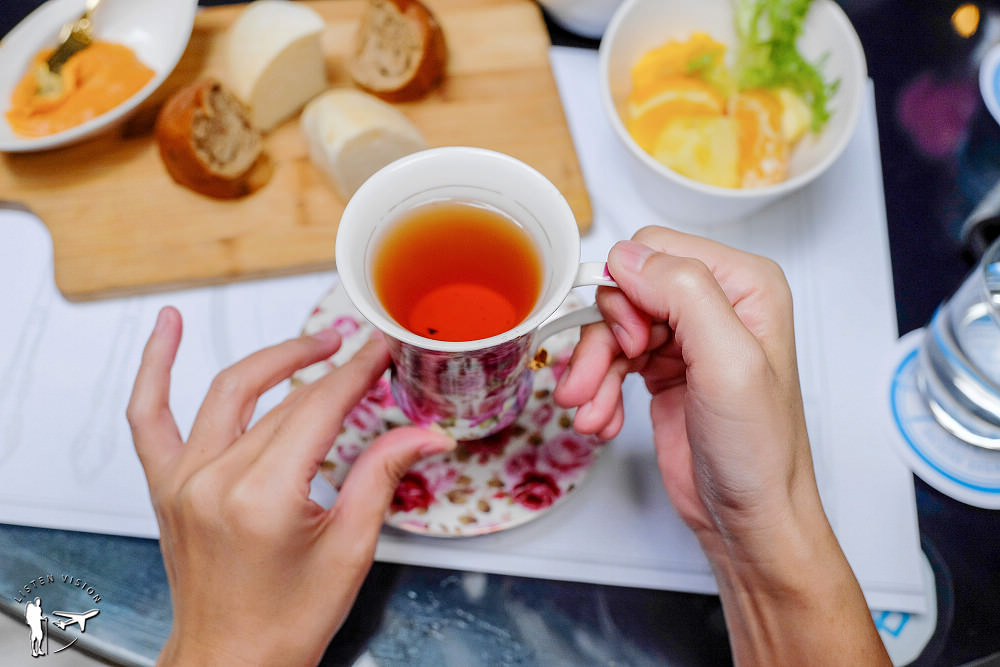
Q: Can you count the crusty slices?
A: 2